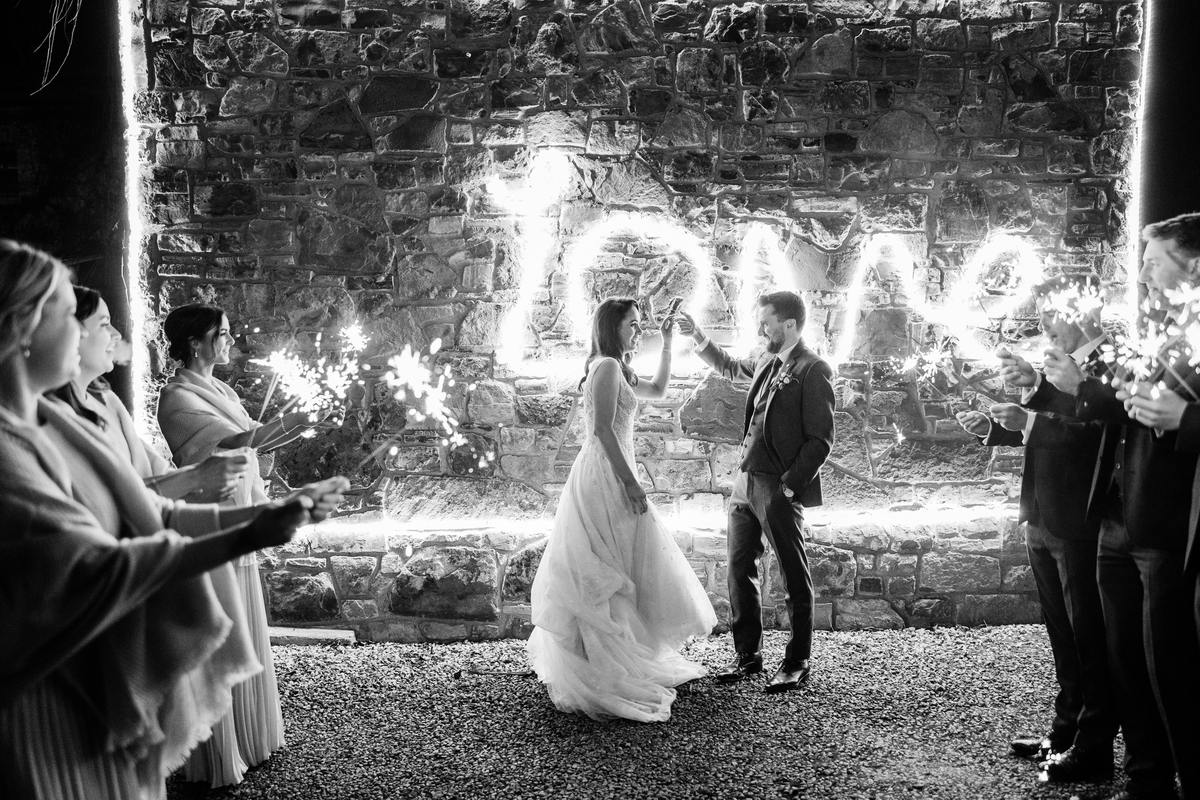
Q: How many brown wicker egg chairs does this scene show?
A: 0